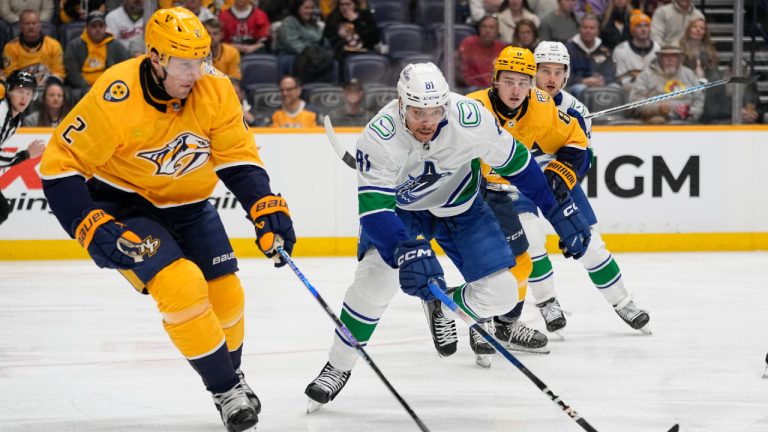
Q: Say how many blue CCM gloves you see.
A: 2